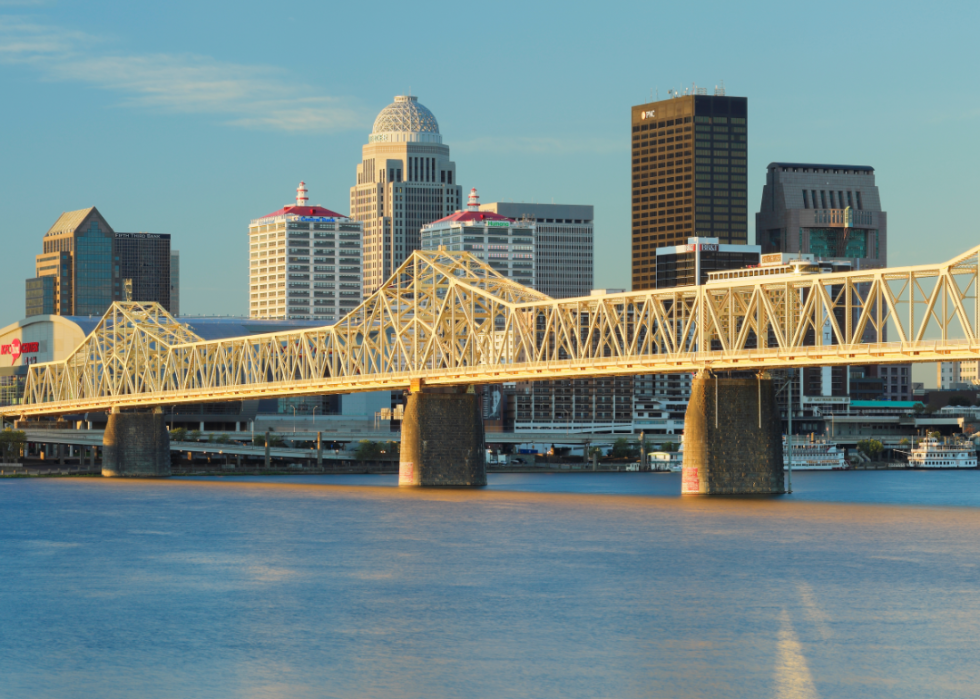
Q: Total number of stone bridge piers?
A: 3